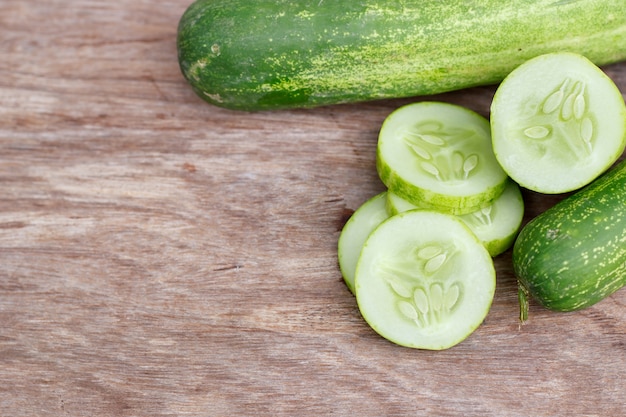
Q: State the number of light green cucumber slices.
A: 5